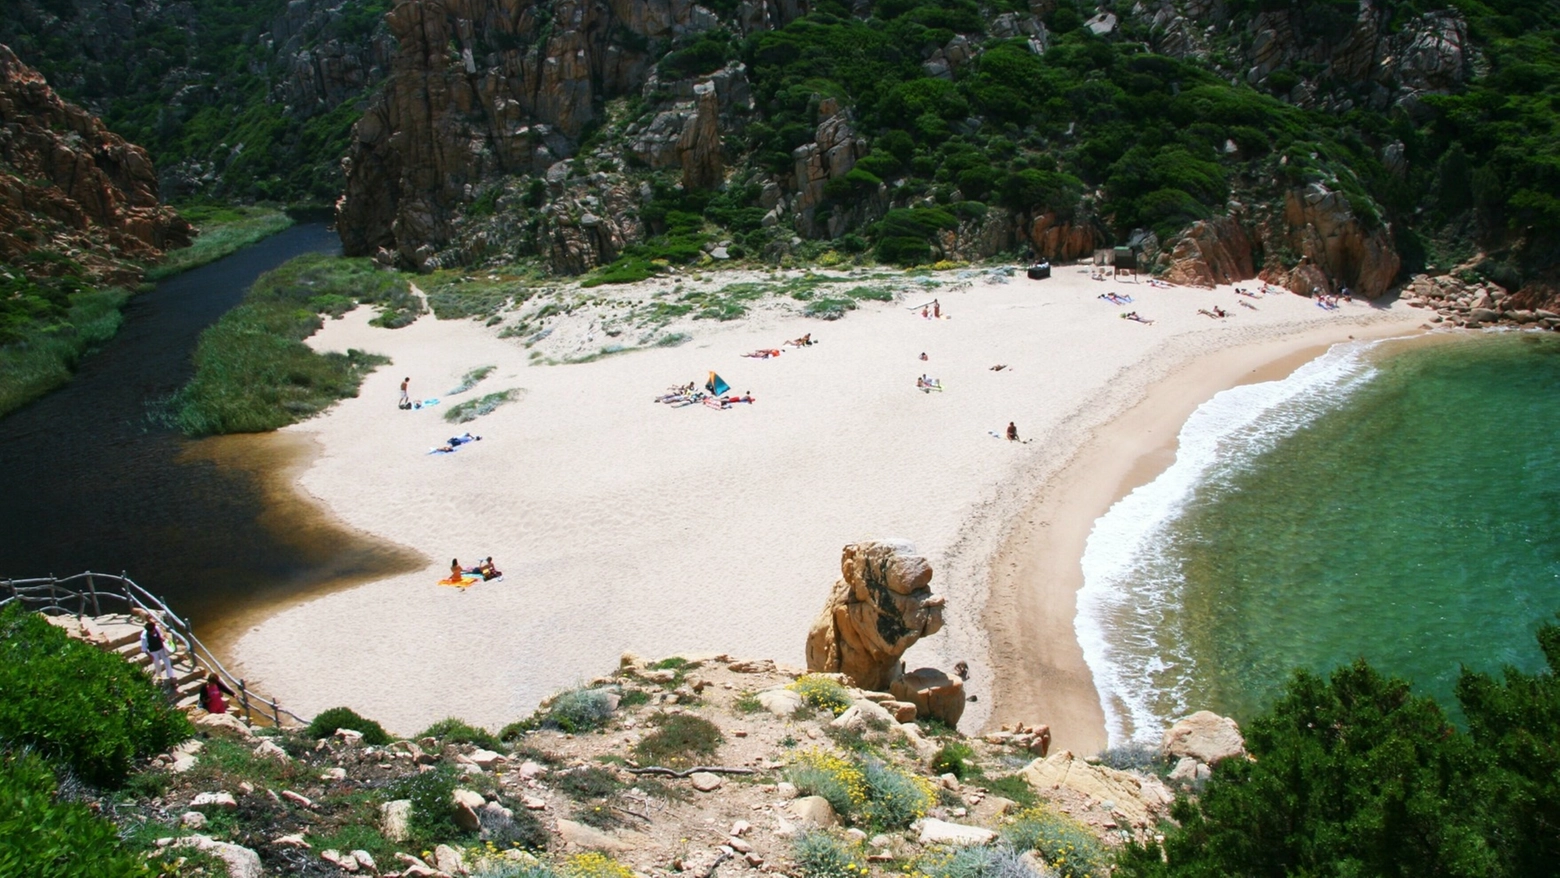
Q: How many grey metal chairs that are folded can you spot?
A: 0